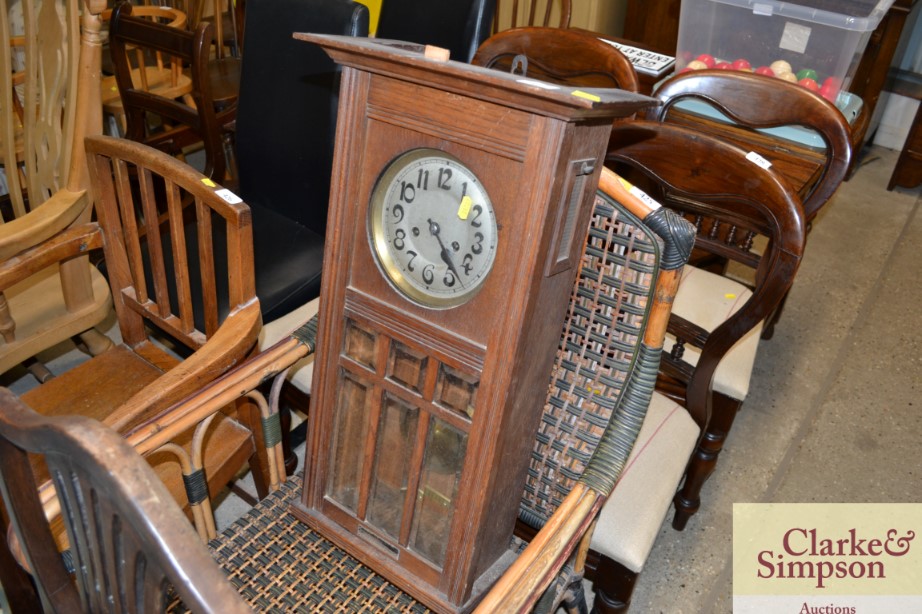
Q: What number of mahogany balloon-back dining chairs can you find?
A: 3